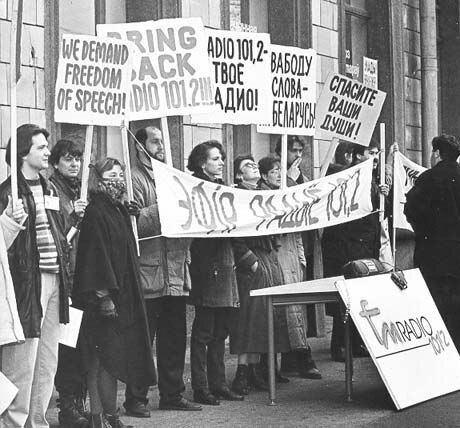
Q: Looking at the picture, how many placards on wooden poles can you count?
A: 5